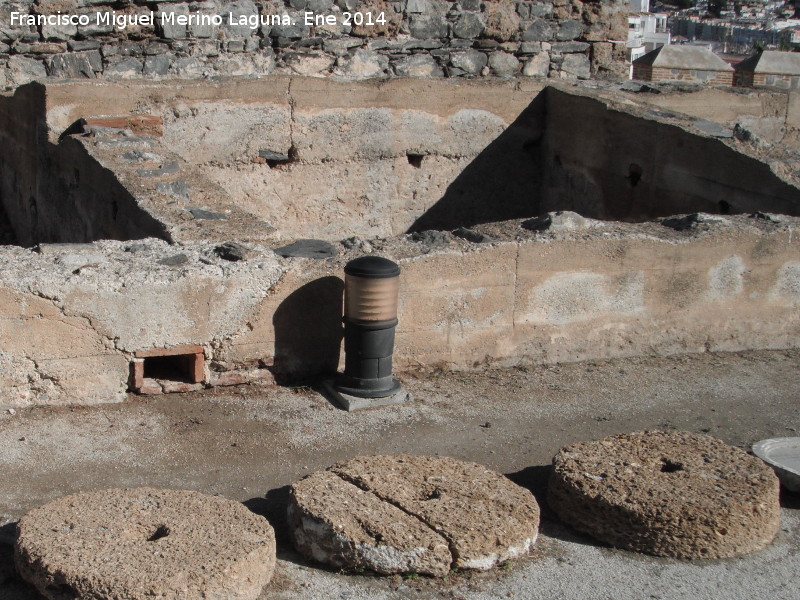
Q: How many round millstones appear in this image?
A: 3